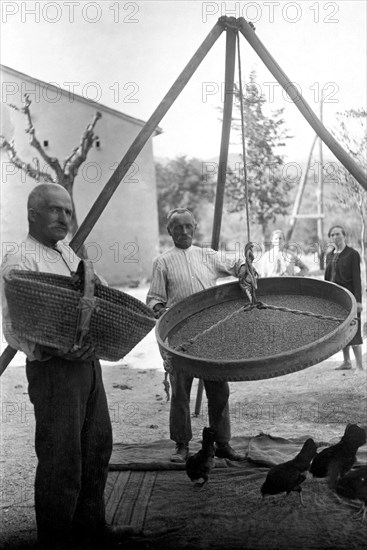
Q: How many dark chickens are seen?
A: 4